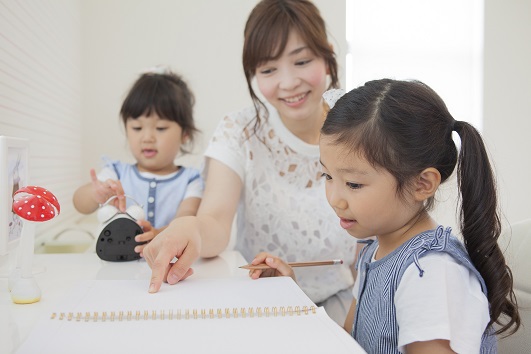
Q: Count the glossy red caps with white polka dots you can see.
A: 2